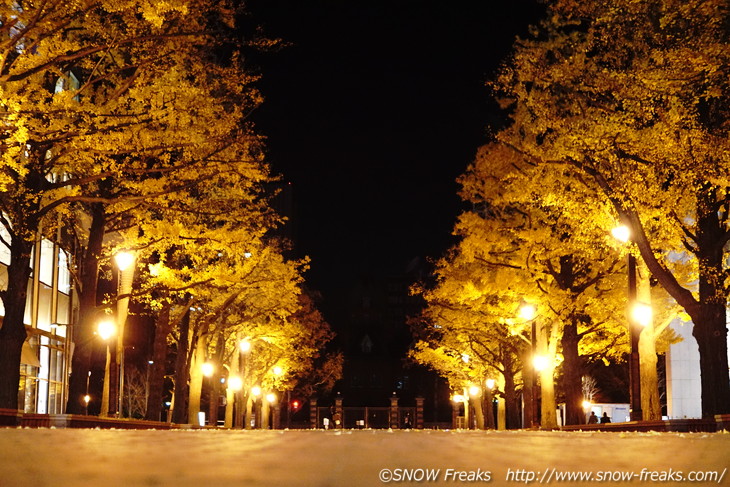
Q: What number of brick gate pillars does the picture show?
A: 4